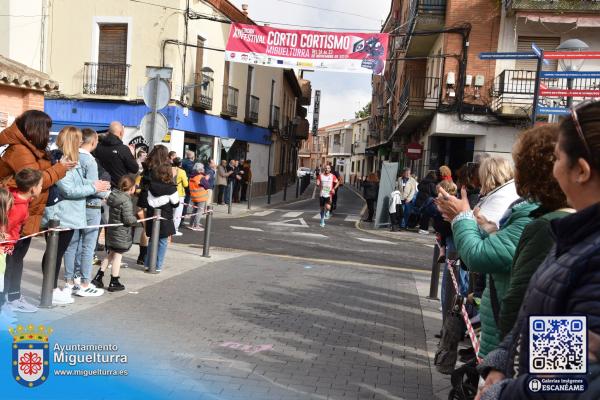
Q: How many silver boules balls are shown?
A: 0